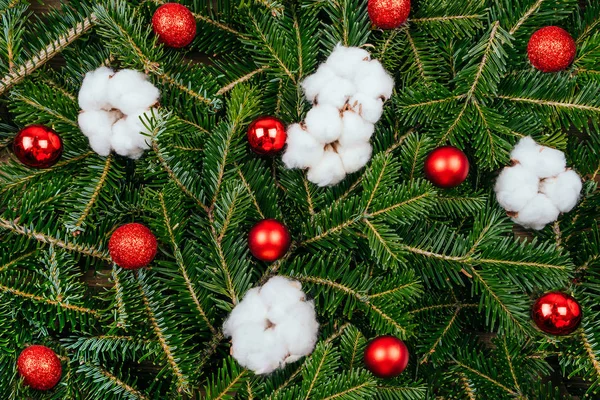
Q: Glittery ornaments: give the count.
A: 5